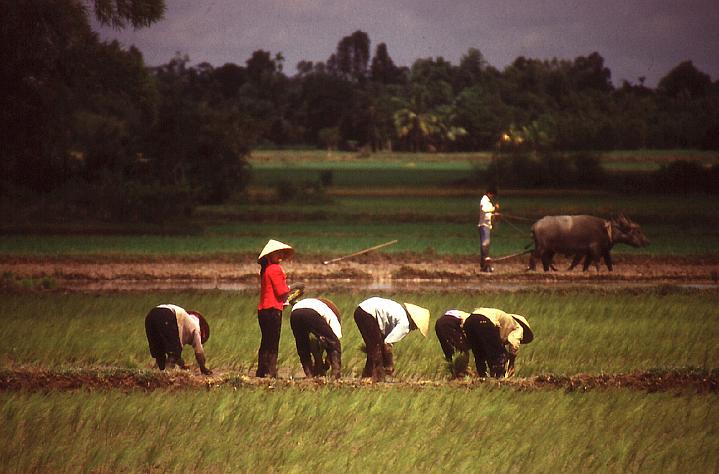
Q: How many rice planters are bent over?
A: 5